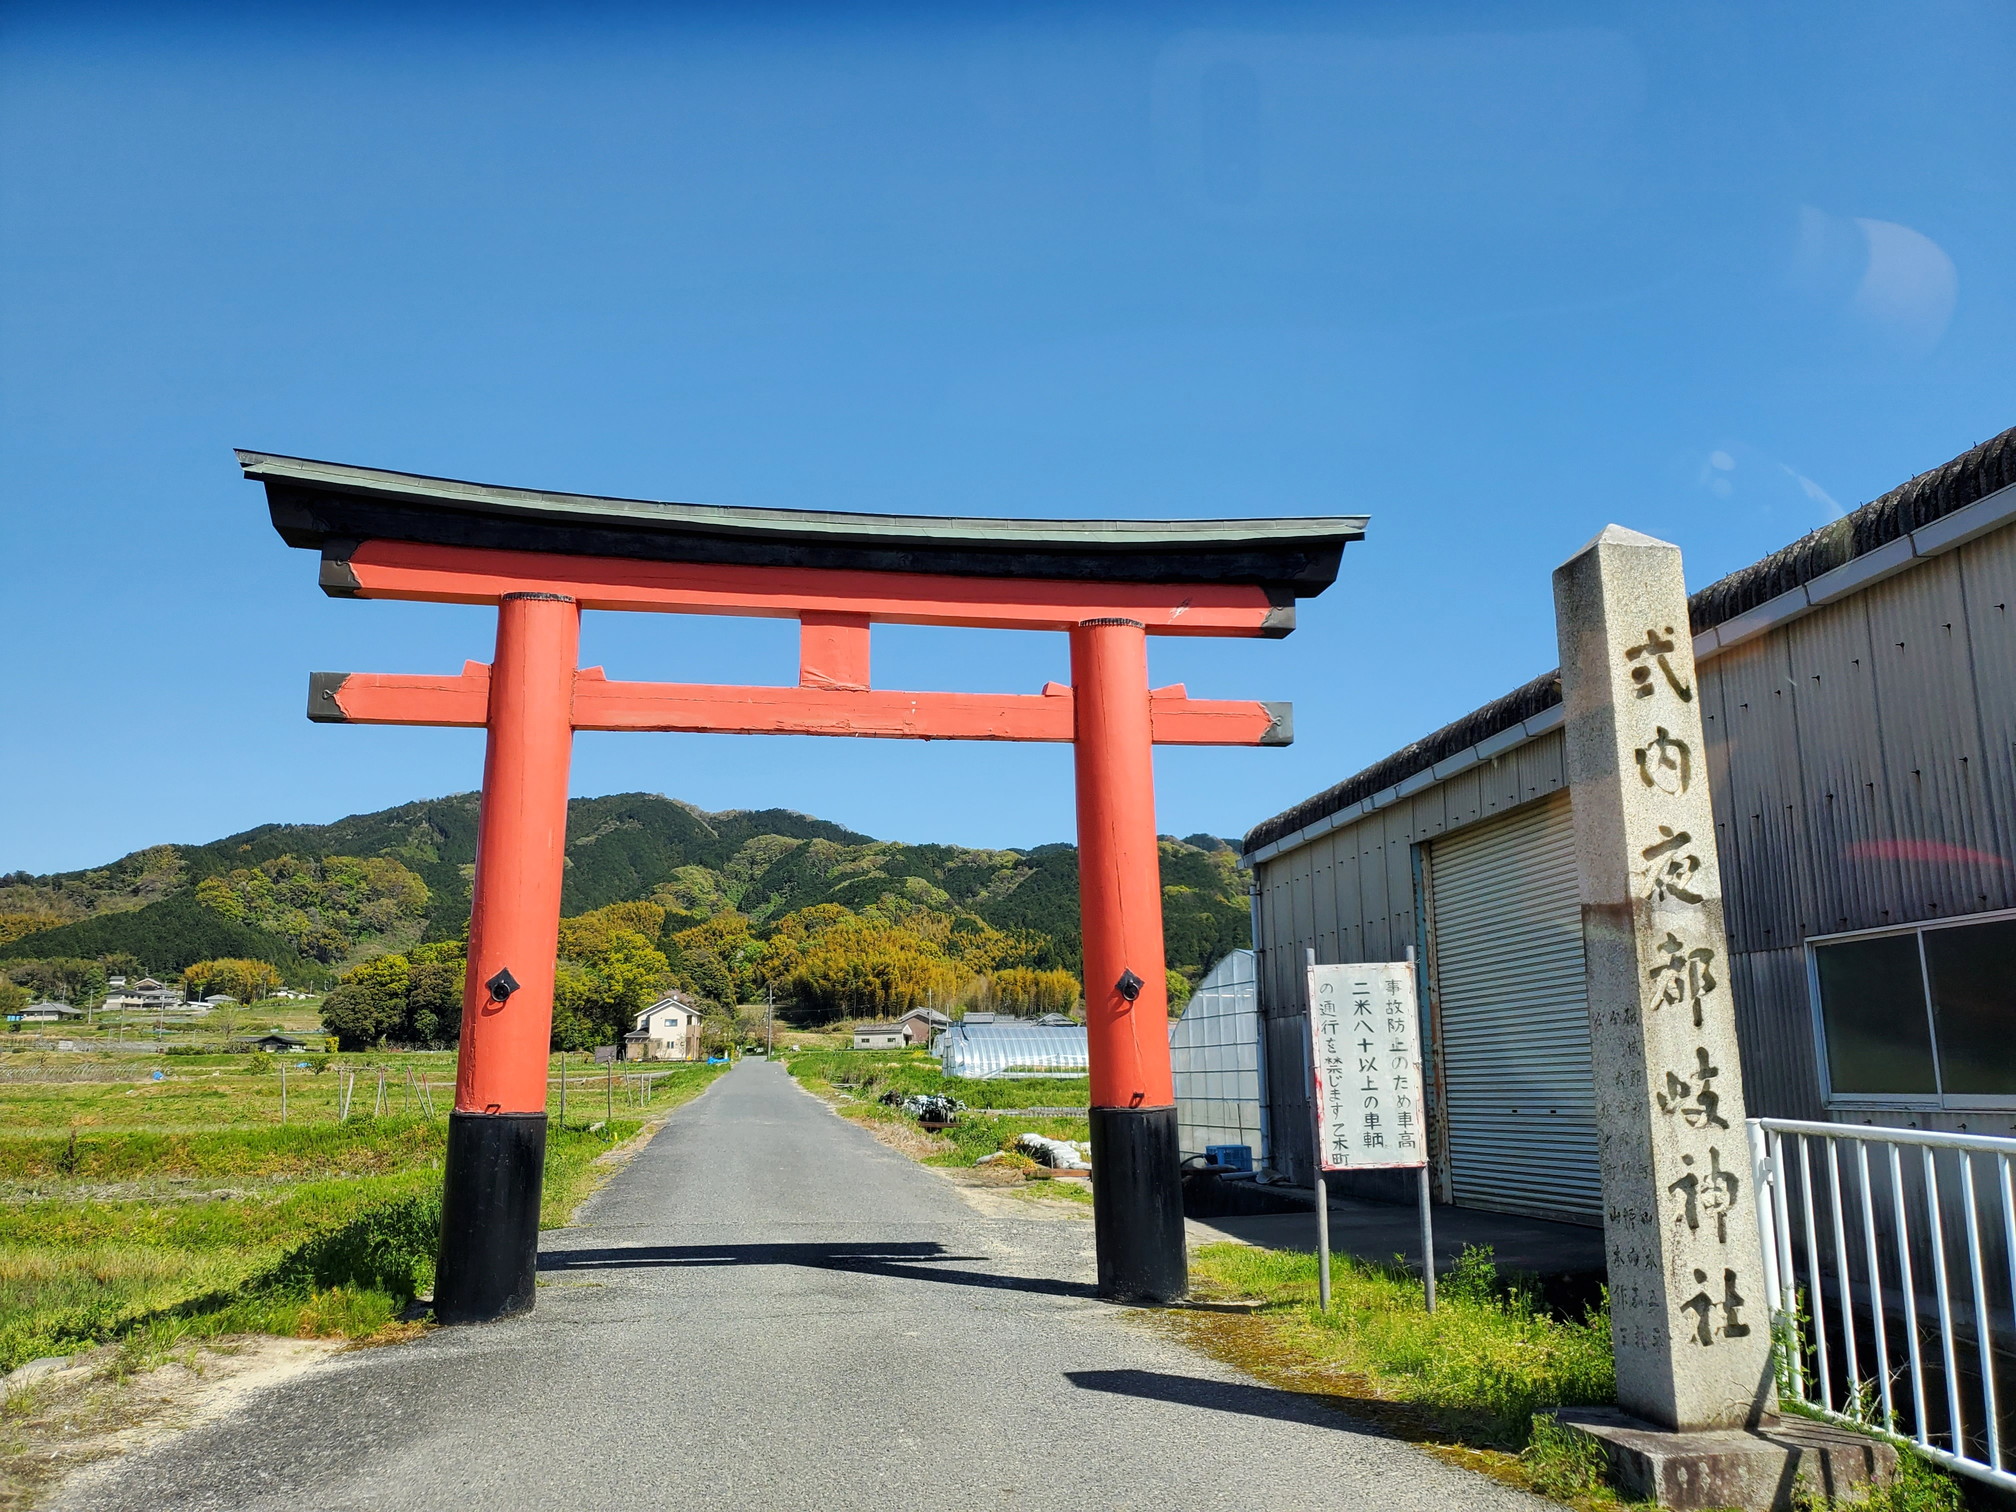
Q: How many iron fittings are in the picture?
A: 2